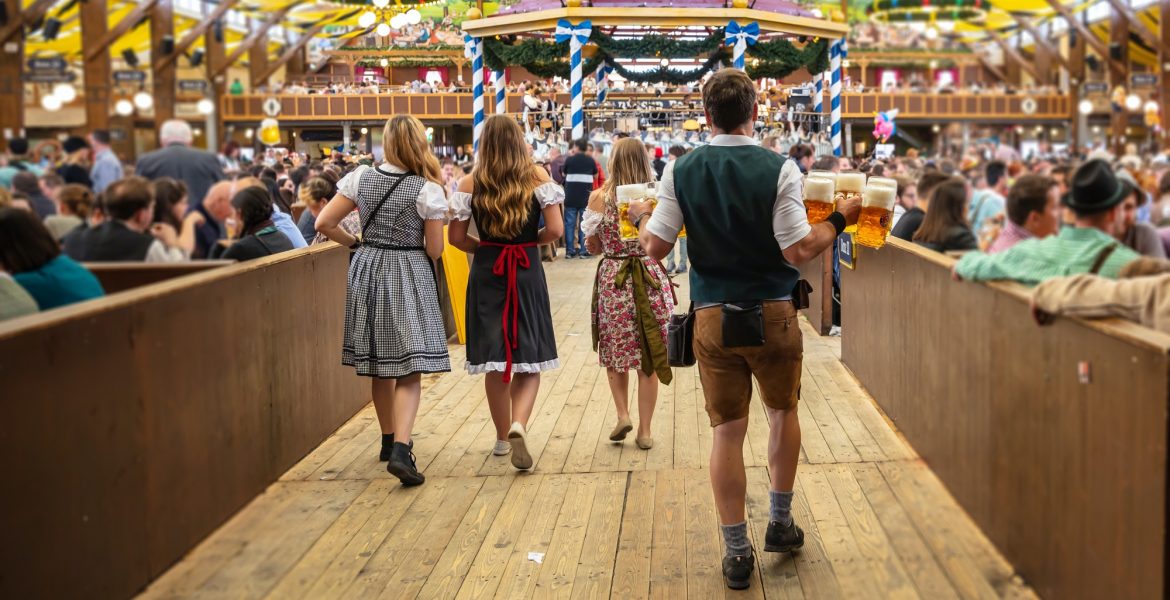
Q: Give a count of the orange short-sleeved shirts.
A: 0